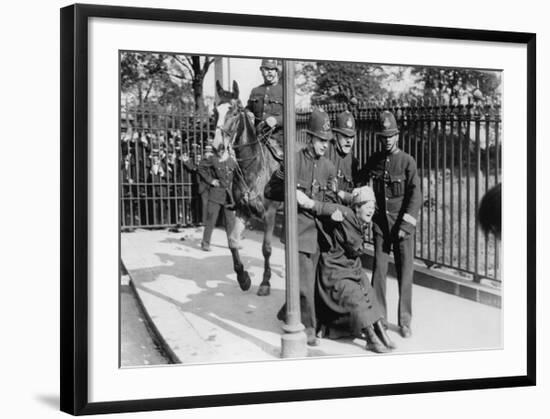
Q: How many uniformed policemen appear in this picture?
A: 5